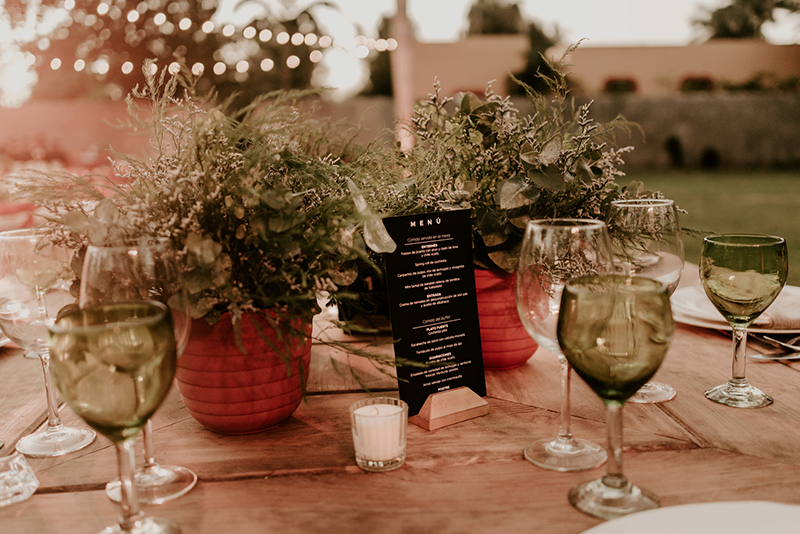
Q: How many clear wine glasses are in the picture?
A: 4